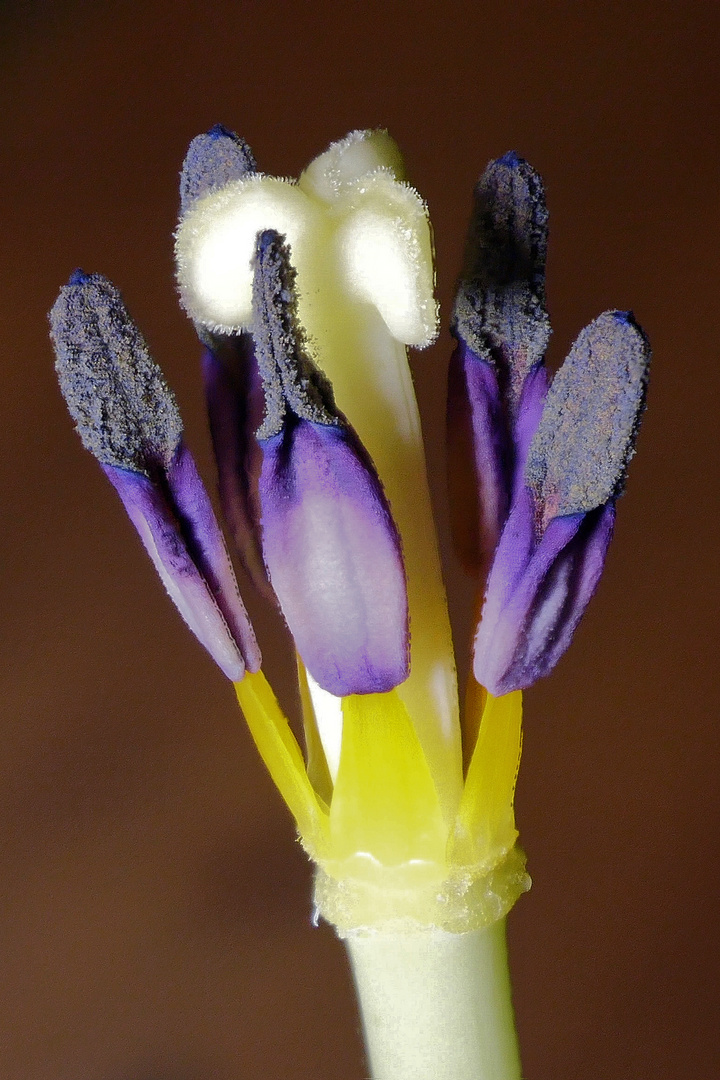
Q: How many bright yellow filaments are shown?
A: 3